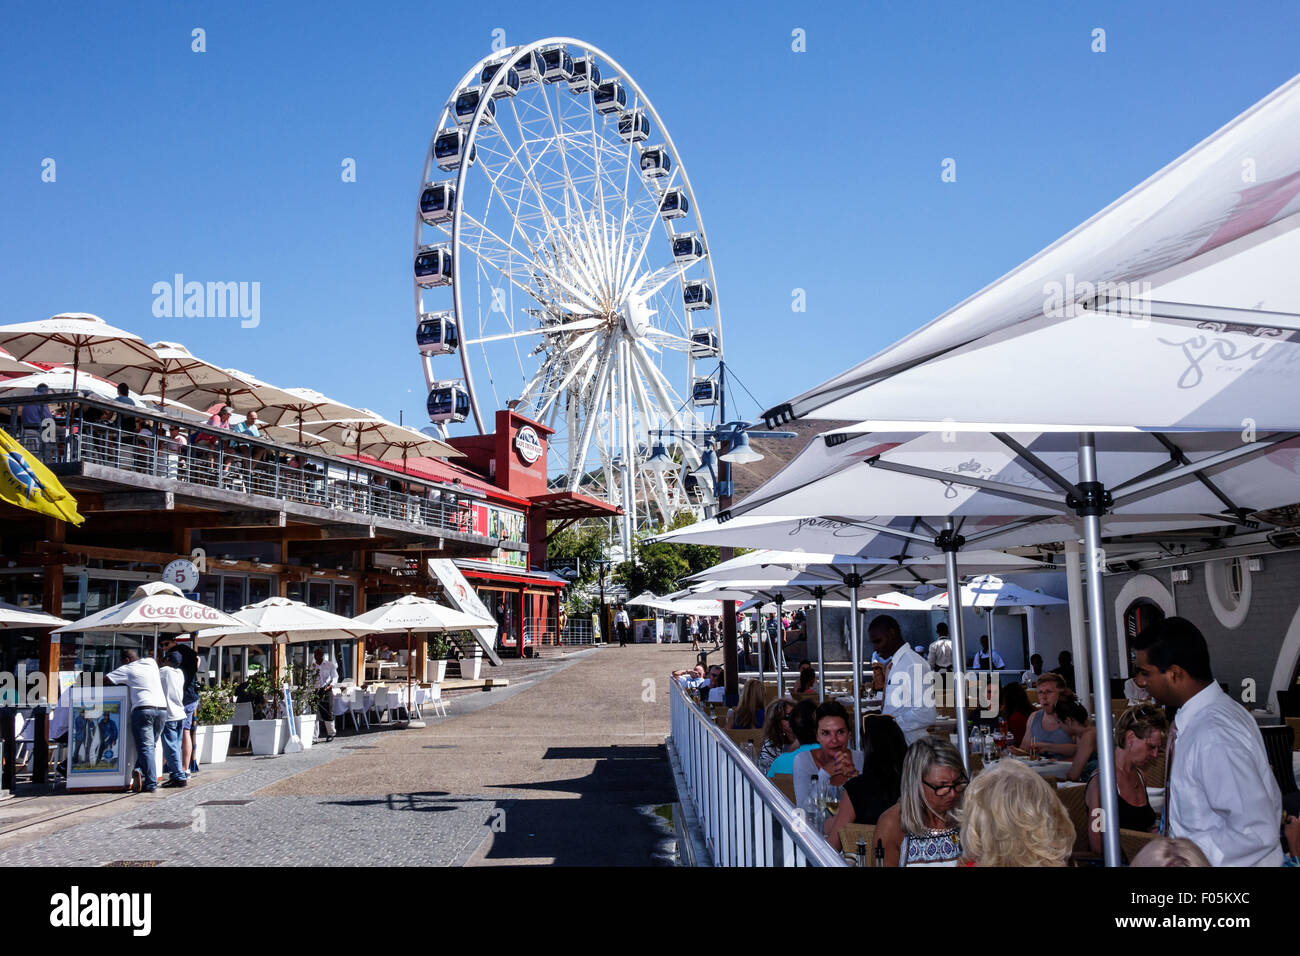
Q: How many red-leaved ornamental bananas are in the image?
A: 0